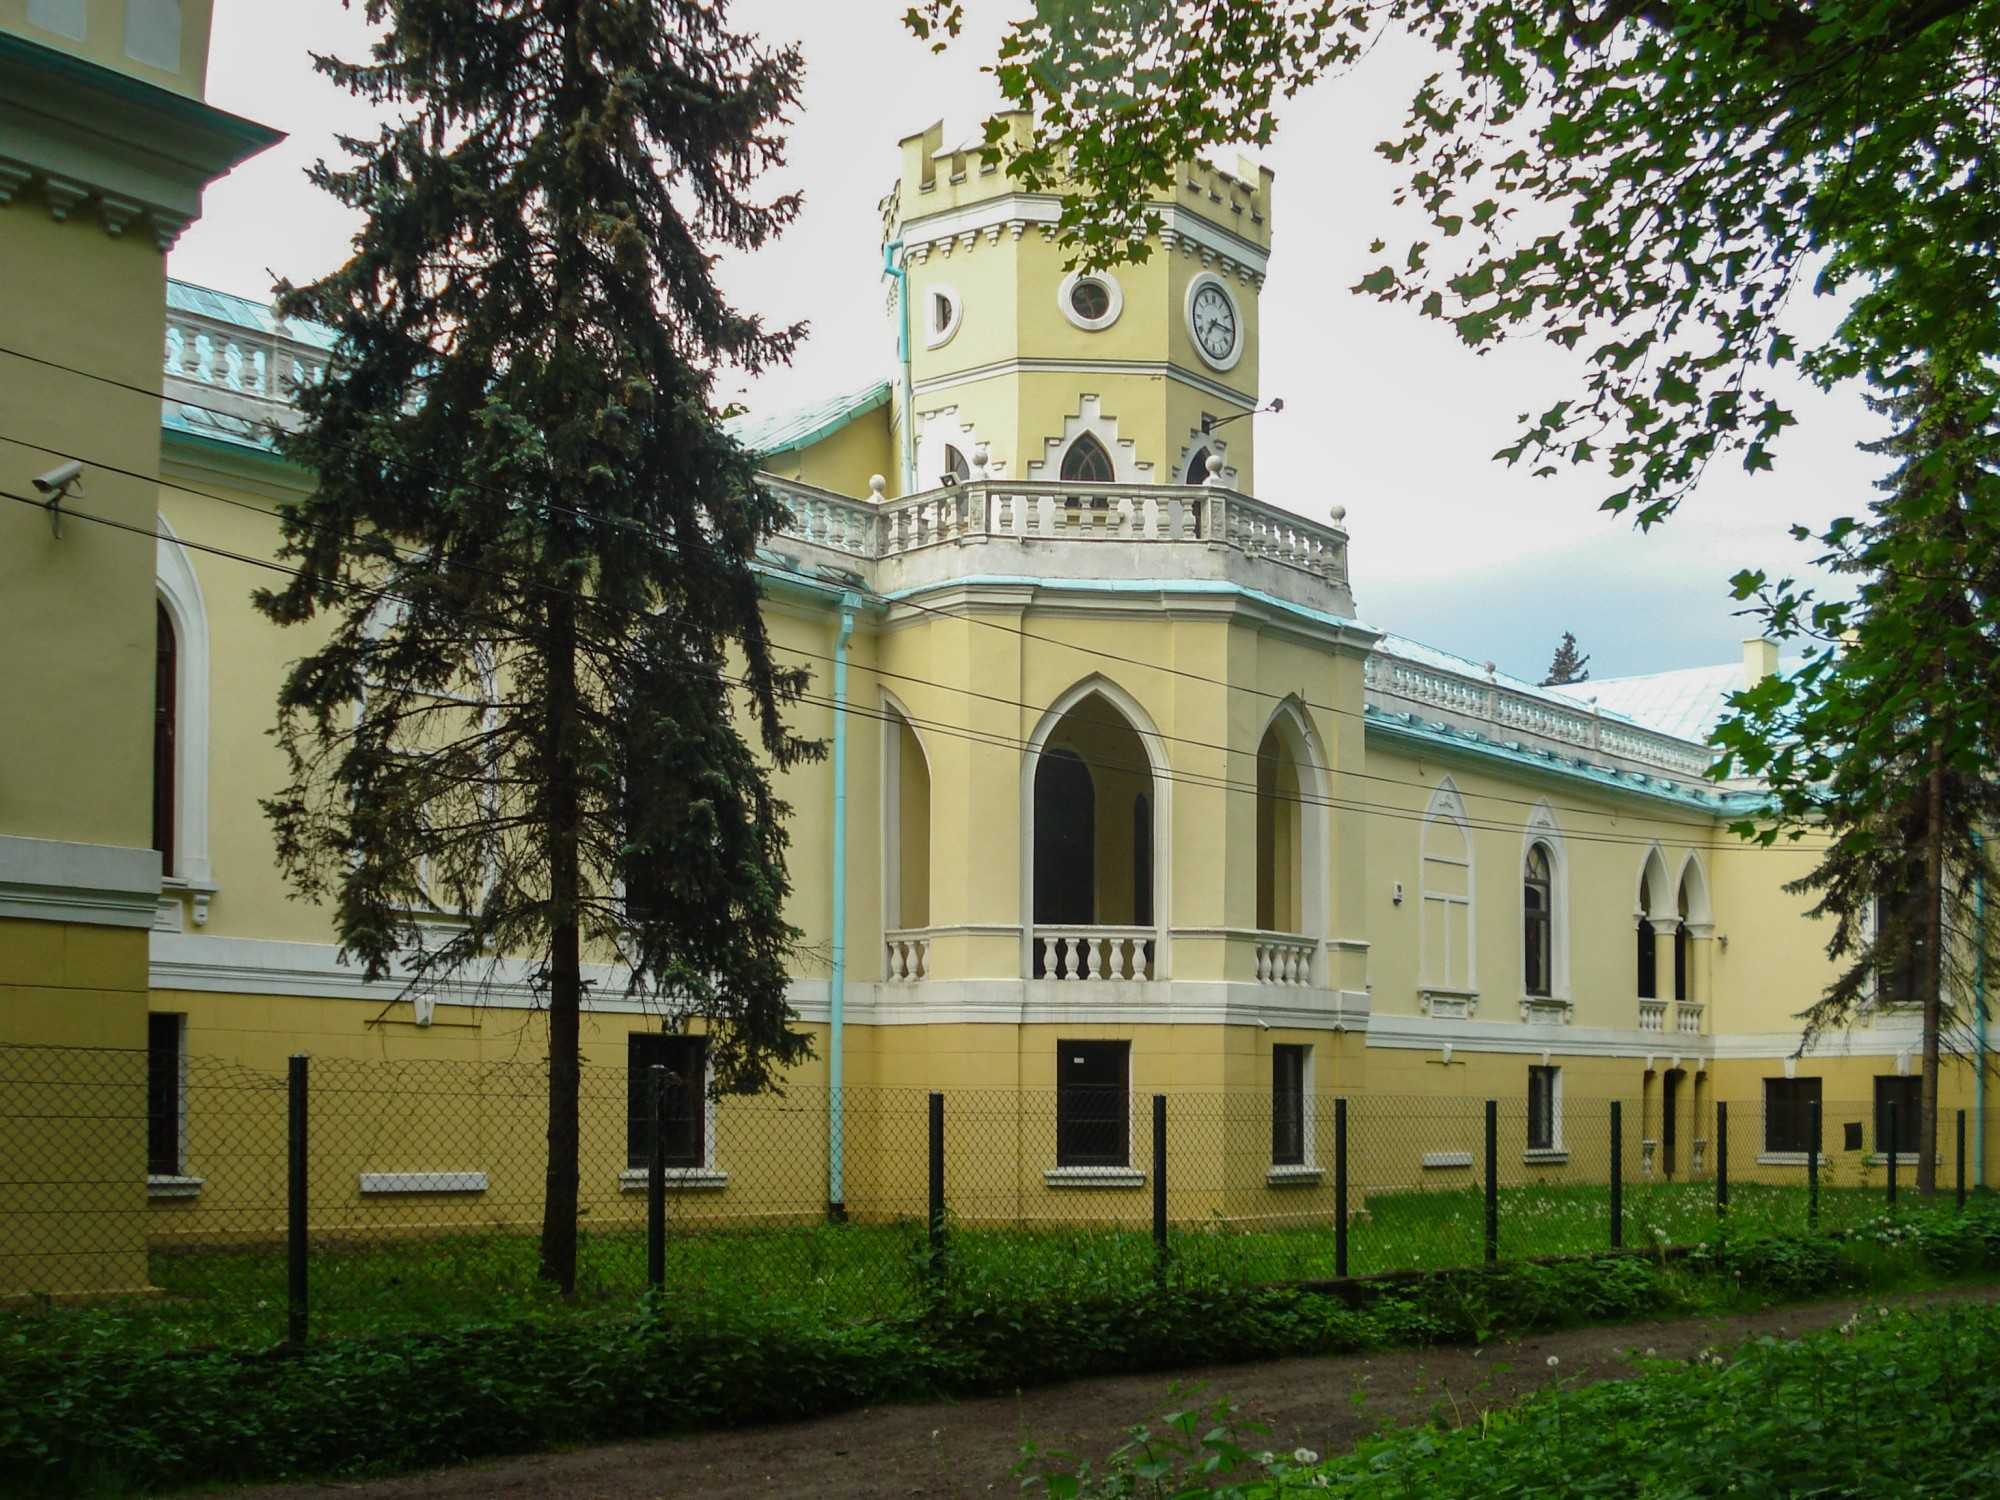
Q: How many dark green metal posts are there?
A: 11